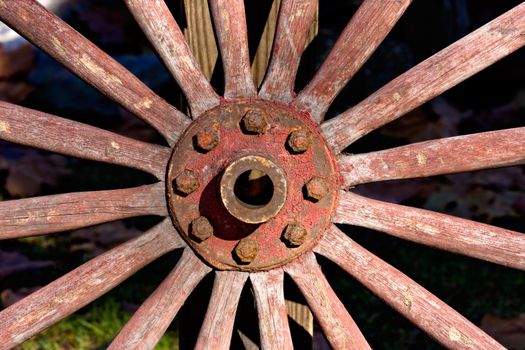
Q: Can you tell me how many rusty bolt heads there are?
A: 8